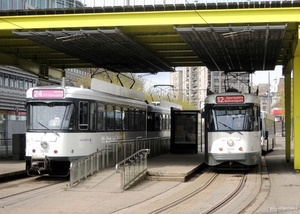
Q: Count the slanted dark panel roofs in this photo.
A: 2